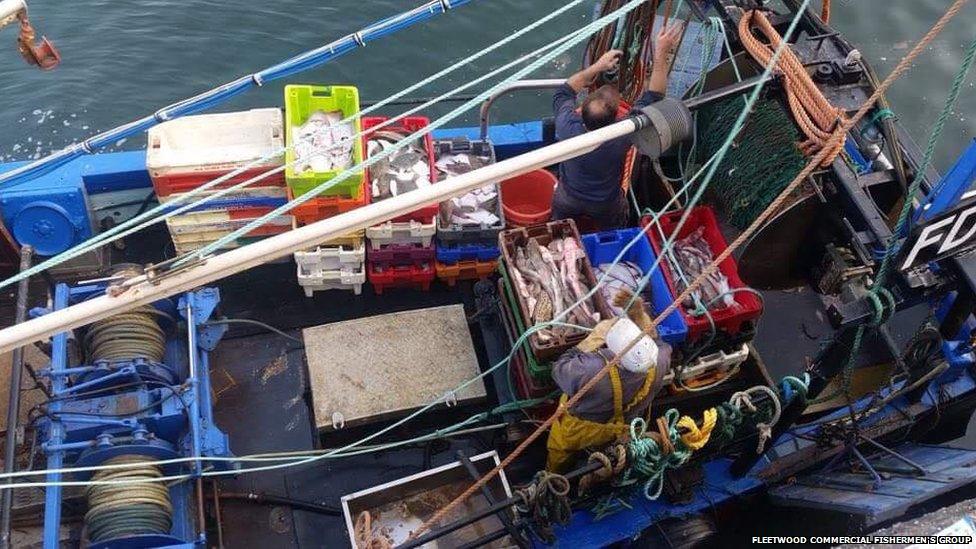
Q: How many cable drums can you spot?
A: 2